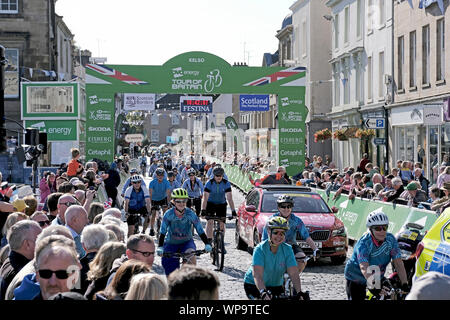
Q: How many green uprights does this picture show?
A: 2